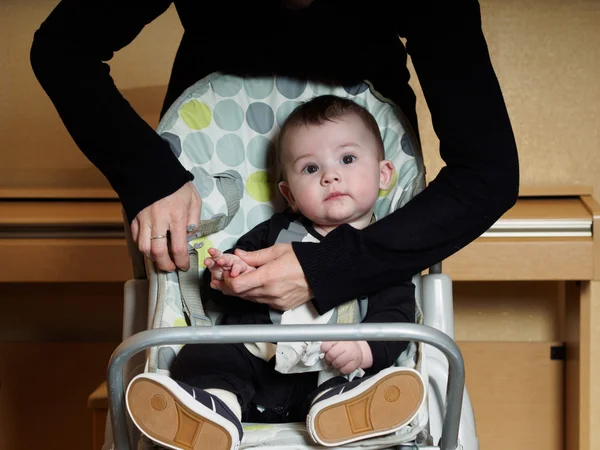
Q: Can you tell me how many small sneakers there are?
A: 2